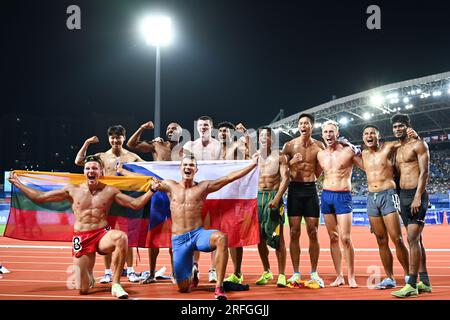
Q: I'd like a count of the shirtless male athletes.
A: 11